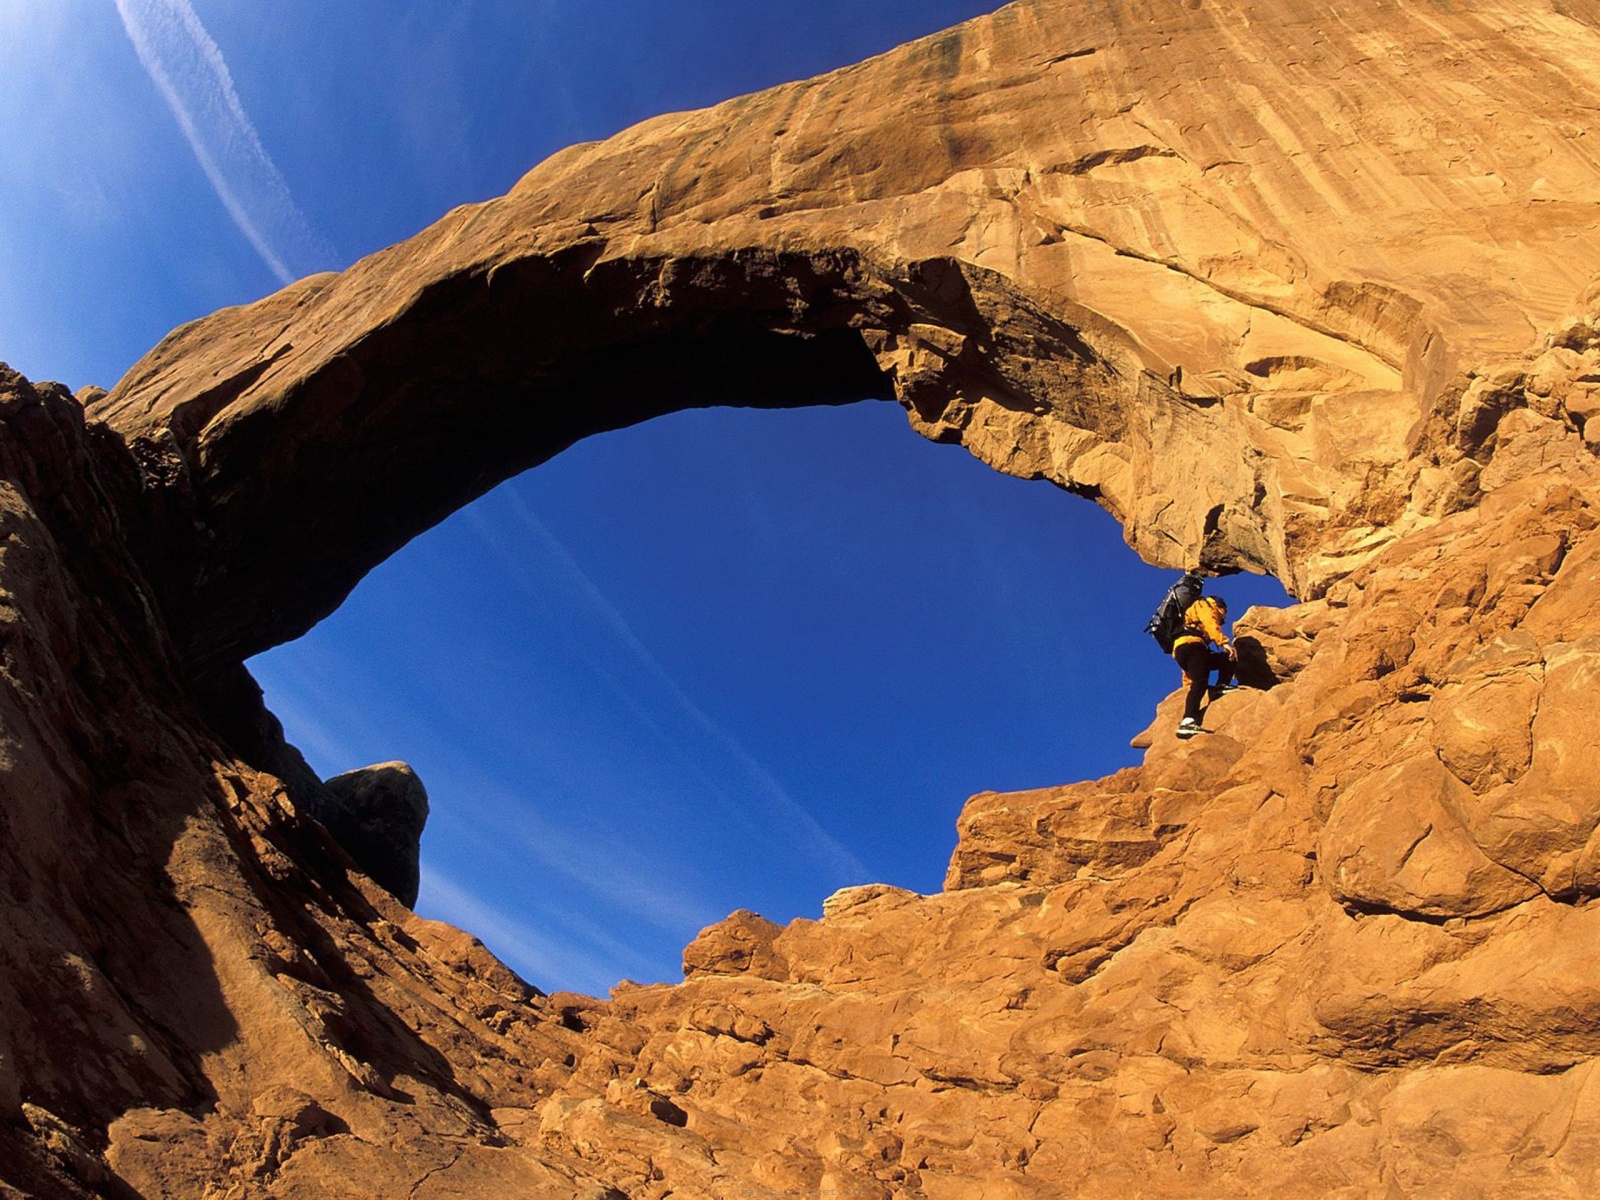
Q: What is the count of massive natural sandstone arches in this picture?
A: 1